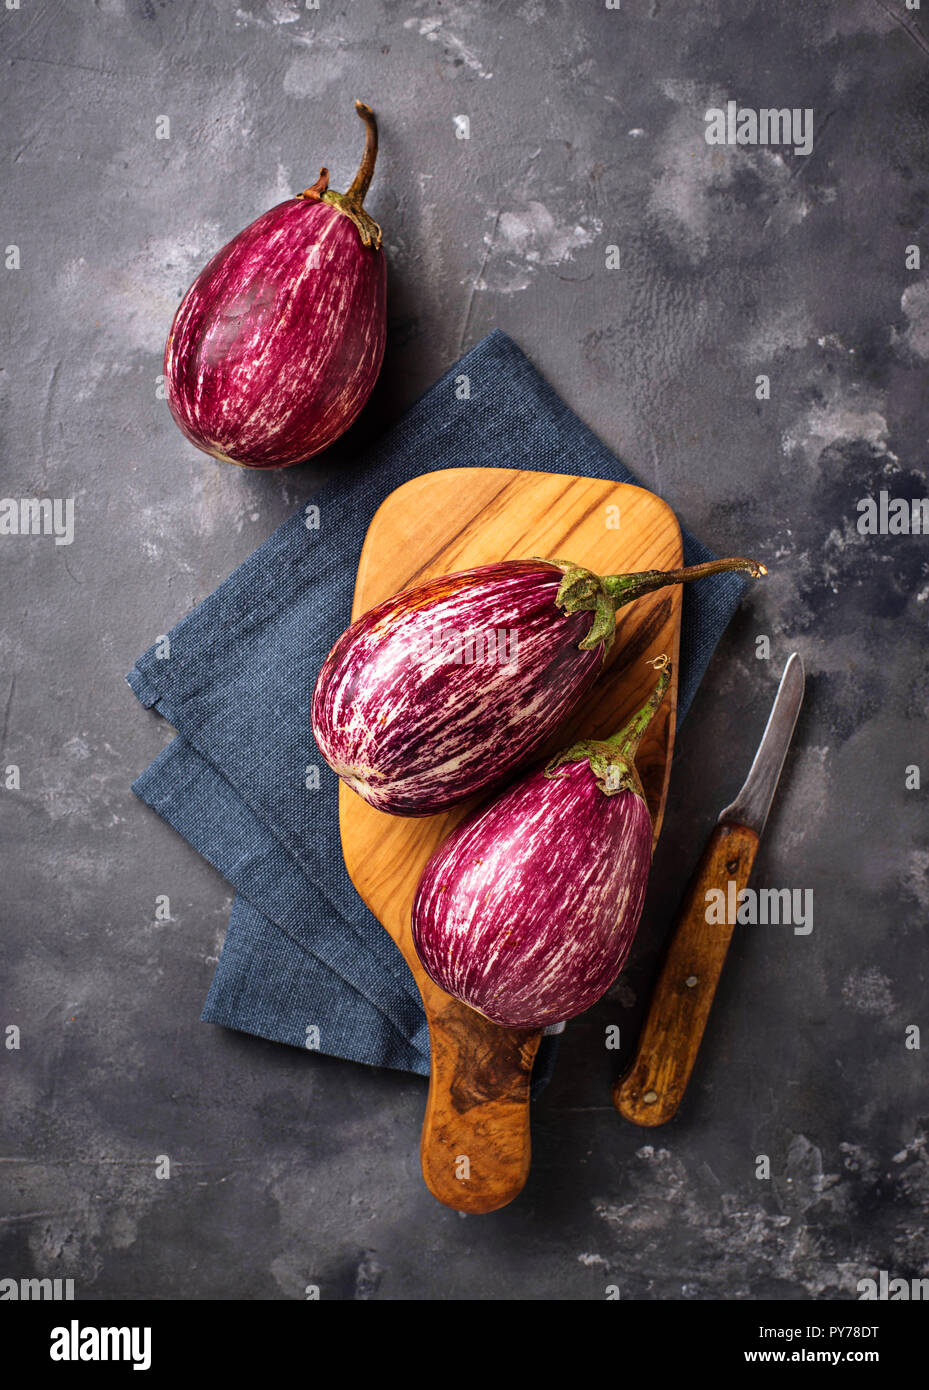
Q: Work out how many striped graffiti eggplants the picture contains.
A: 3